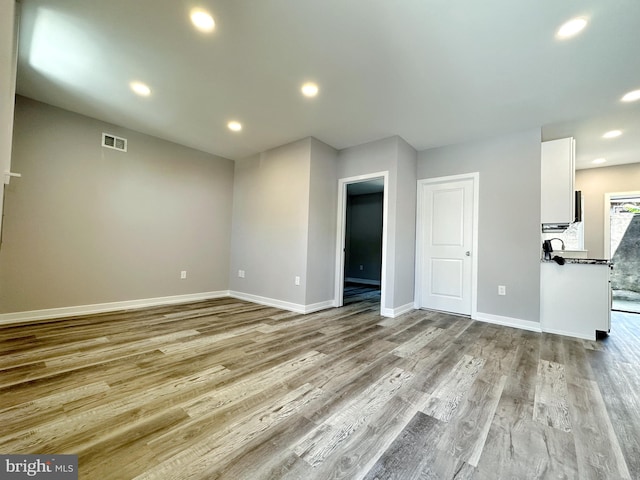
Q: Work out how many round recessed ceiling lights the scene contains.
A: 8